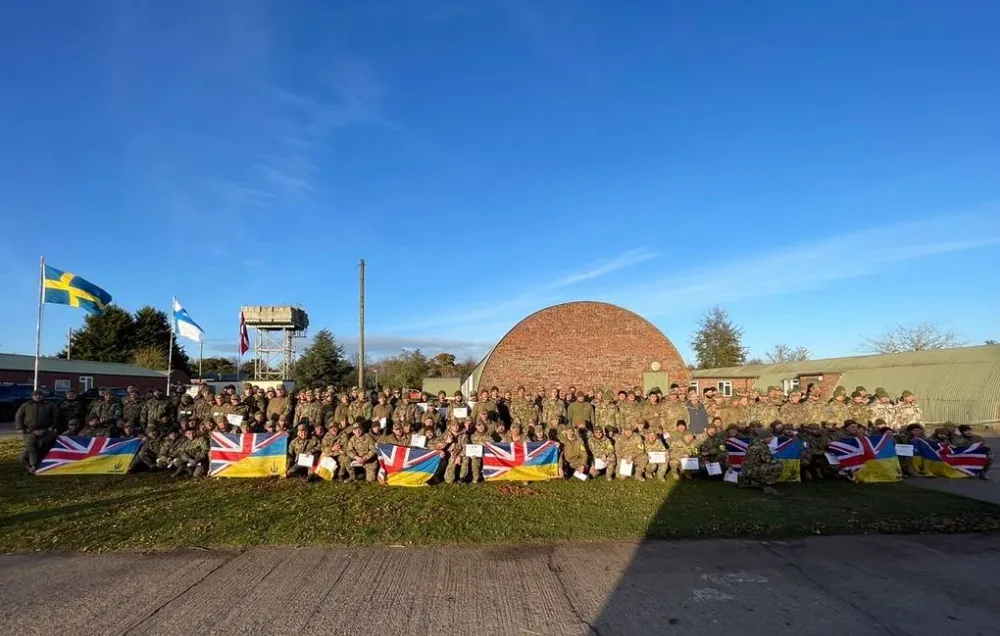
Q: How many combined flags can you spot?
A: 7